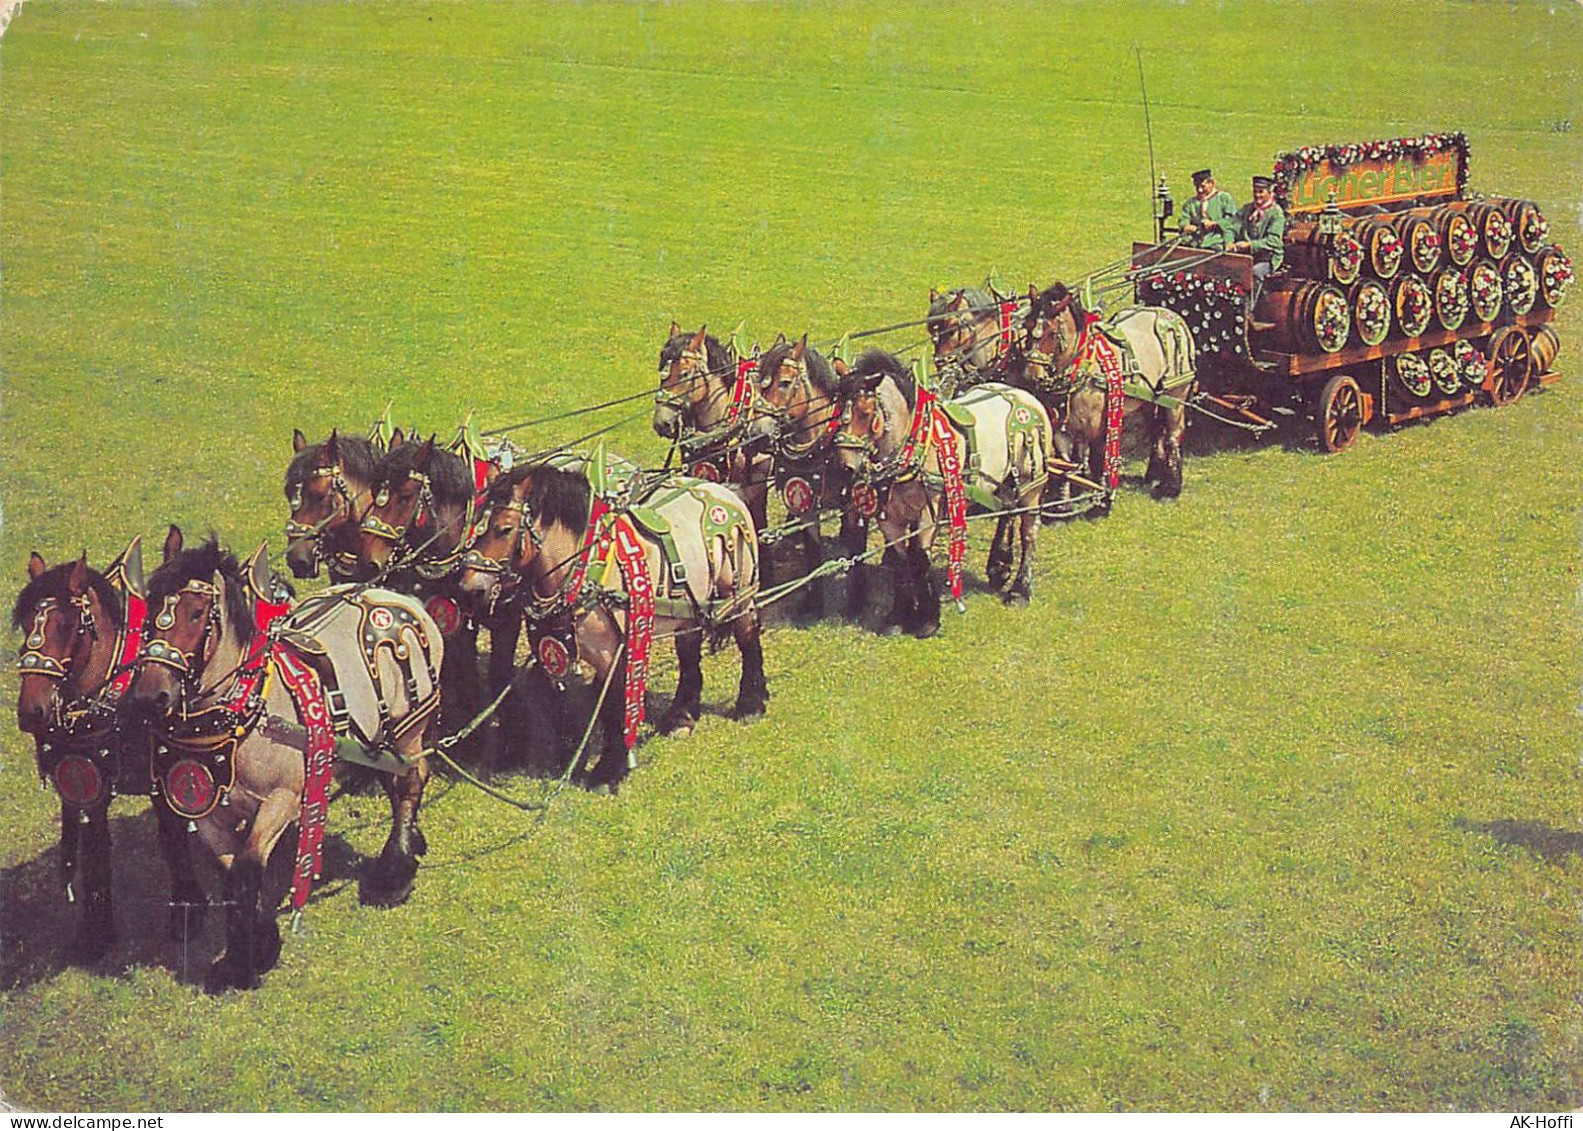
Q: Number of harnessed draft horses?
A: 10